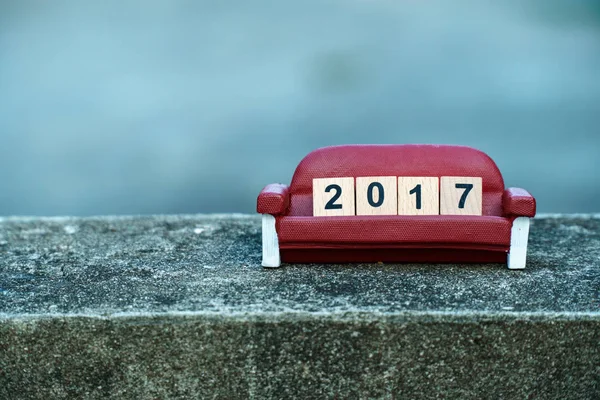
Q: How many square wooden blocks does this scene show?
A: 4